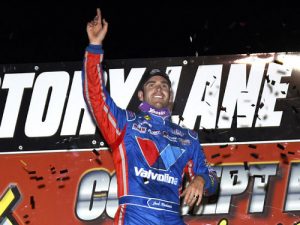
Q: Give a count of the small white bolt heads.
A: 6